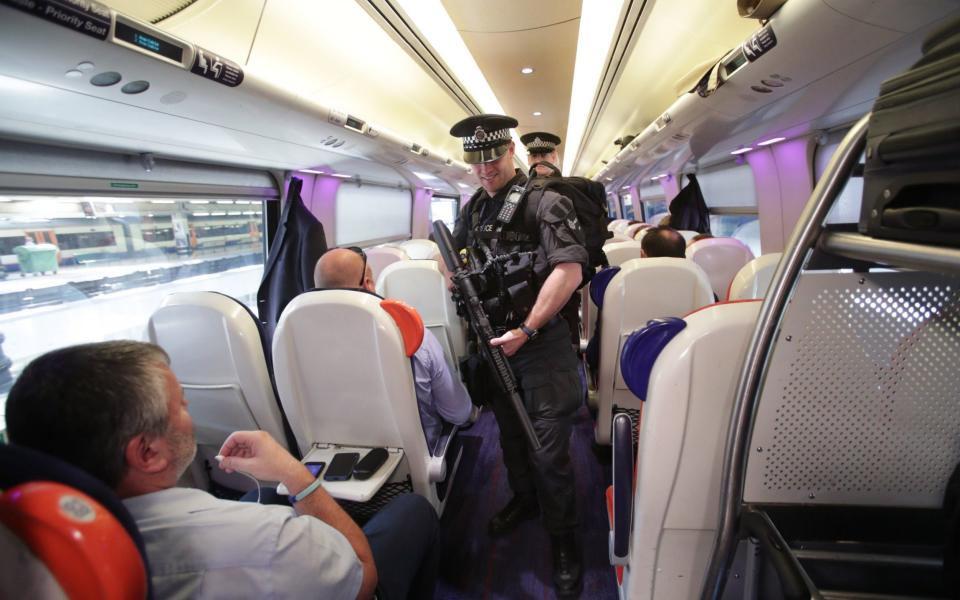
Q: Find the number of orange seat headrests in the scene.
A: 2